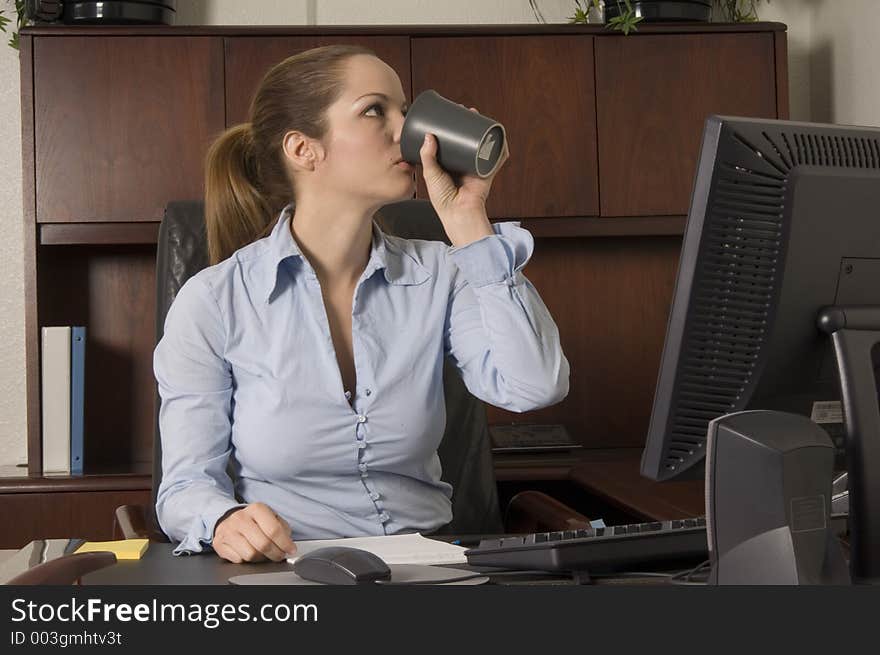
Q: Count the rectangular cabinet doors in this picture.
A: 4